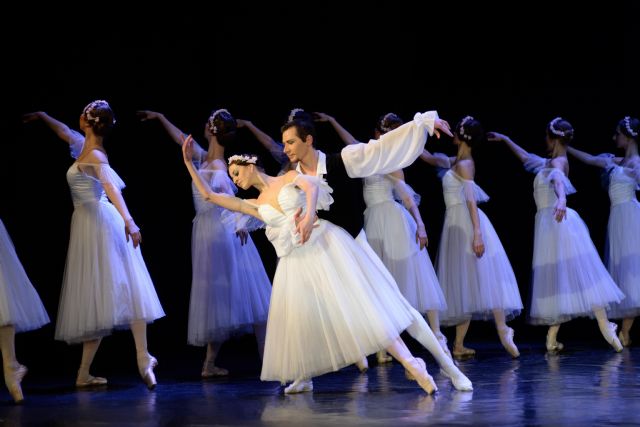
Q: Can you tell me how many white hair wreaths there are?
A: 8